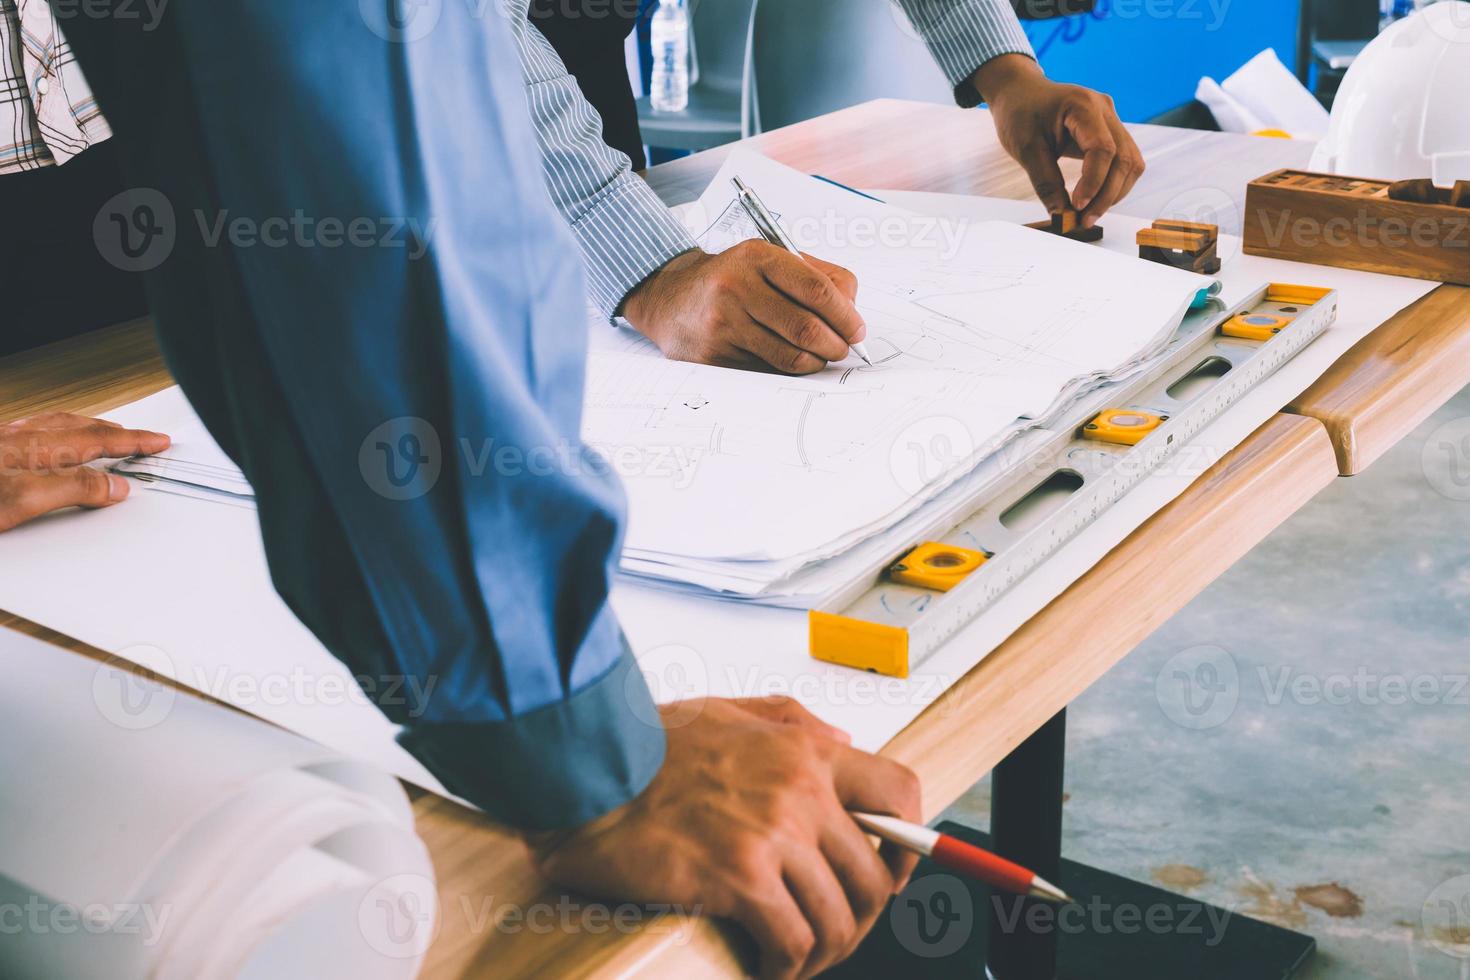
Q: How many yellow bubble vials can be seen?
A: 3